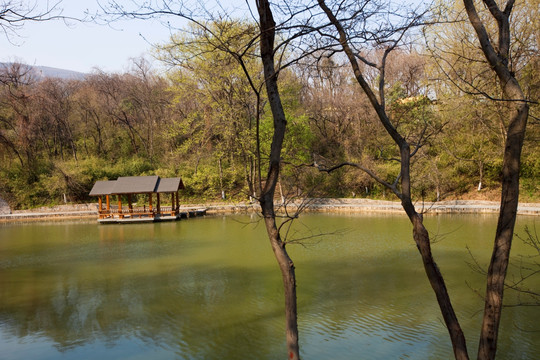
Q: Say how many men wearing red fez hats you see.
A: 0